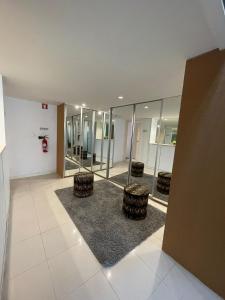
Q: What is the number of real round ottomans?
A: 2